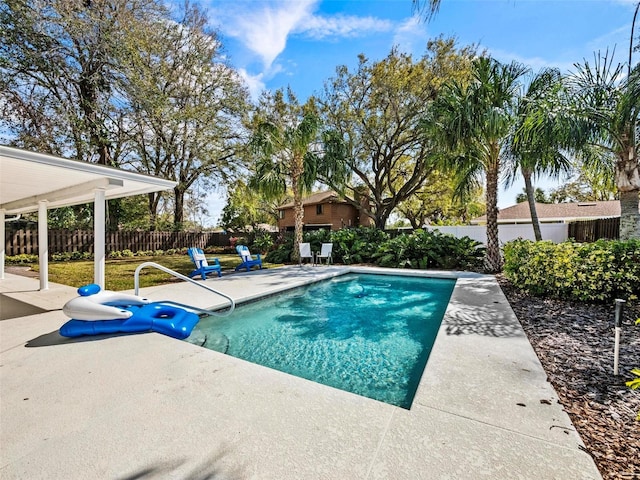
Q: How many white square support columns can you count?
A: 3